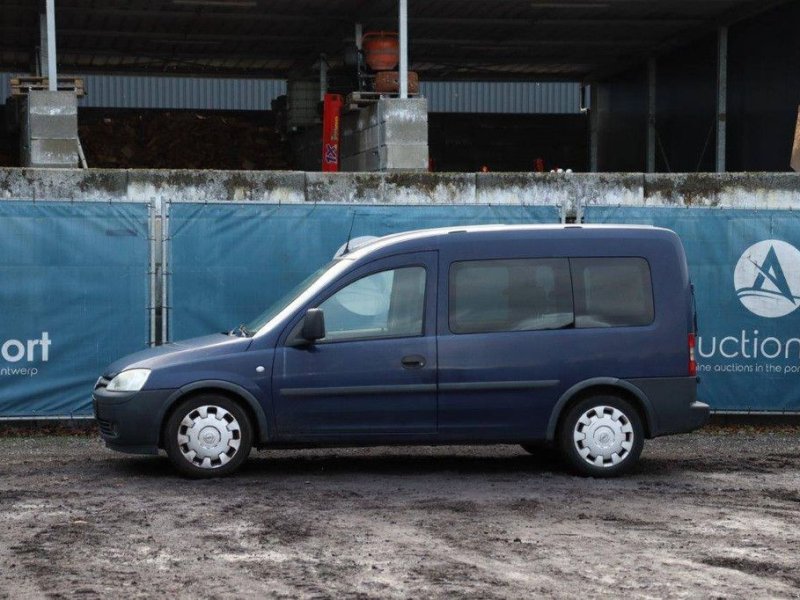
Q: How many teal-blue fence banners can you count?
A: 3